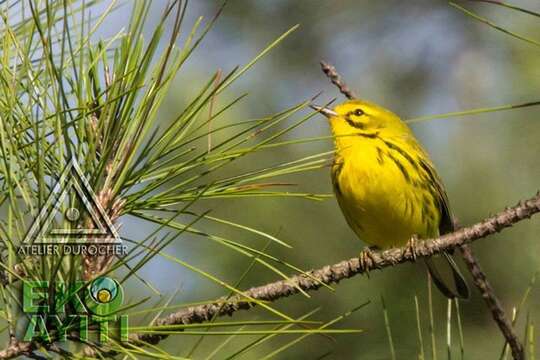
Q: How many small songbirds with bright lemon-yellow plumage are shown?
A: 1